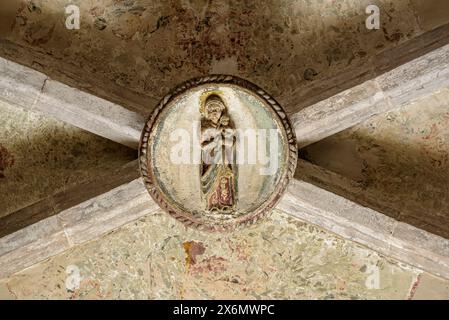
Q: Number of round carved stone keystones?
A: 1